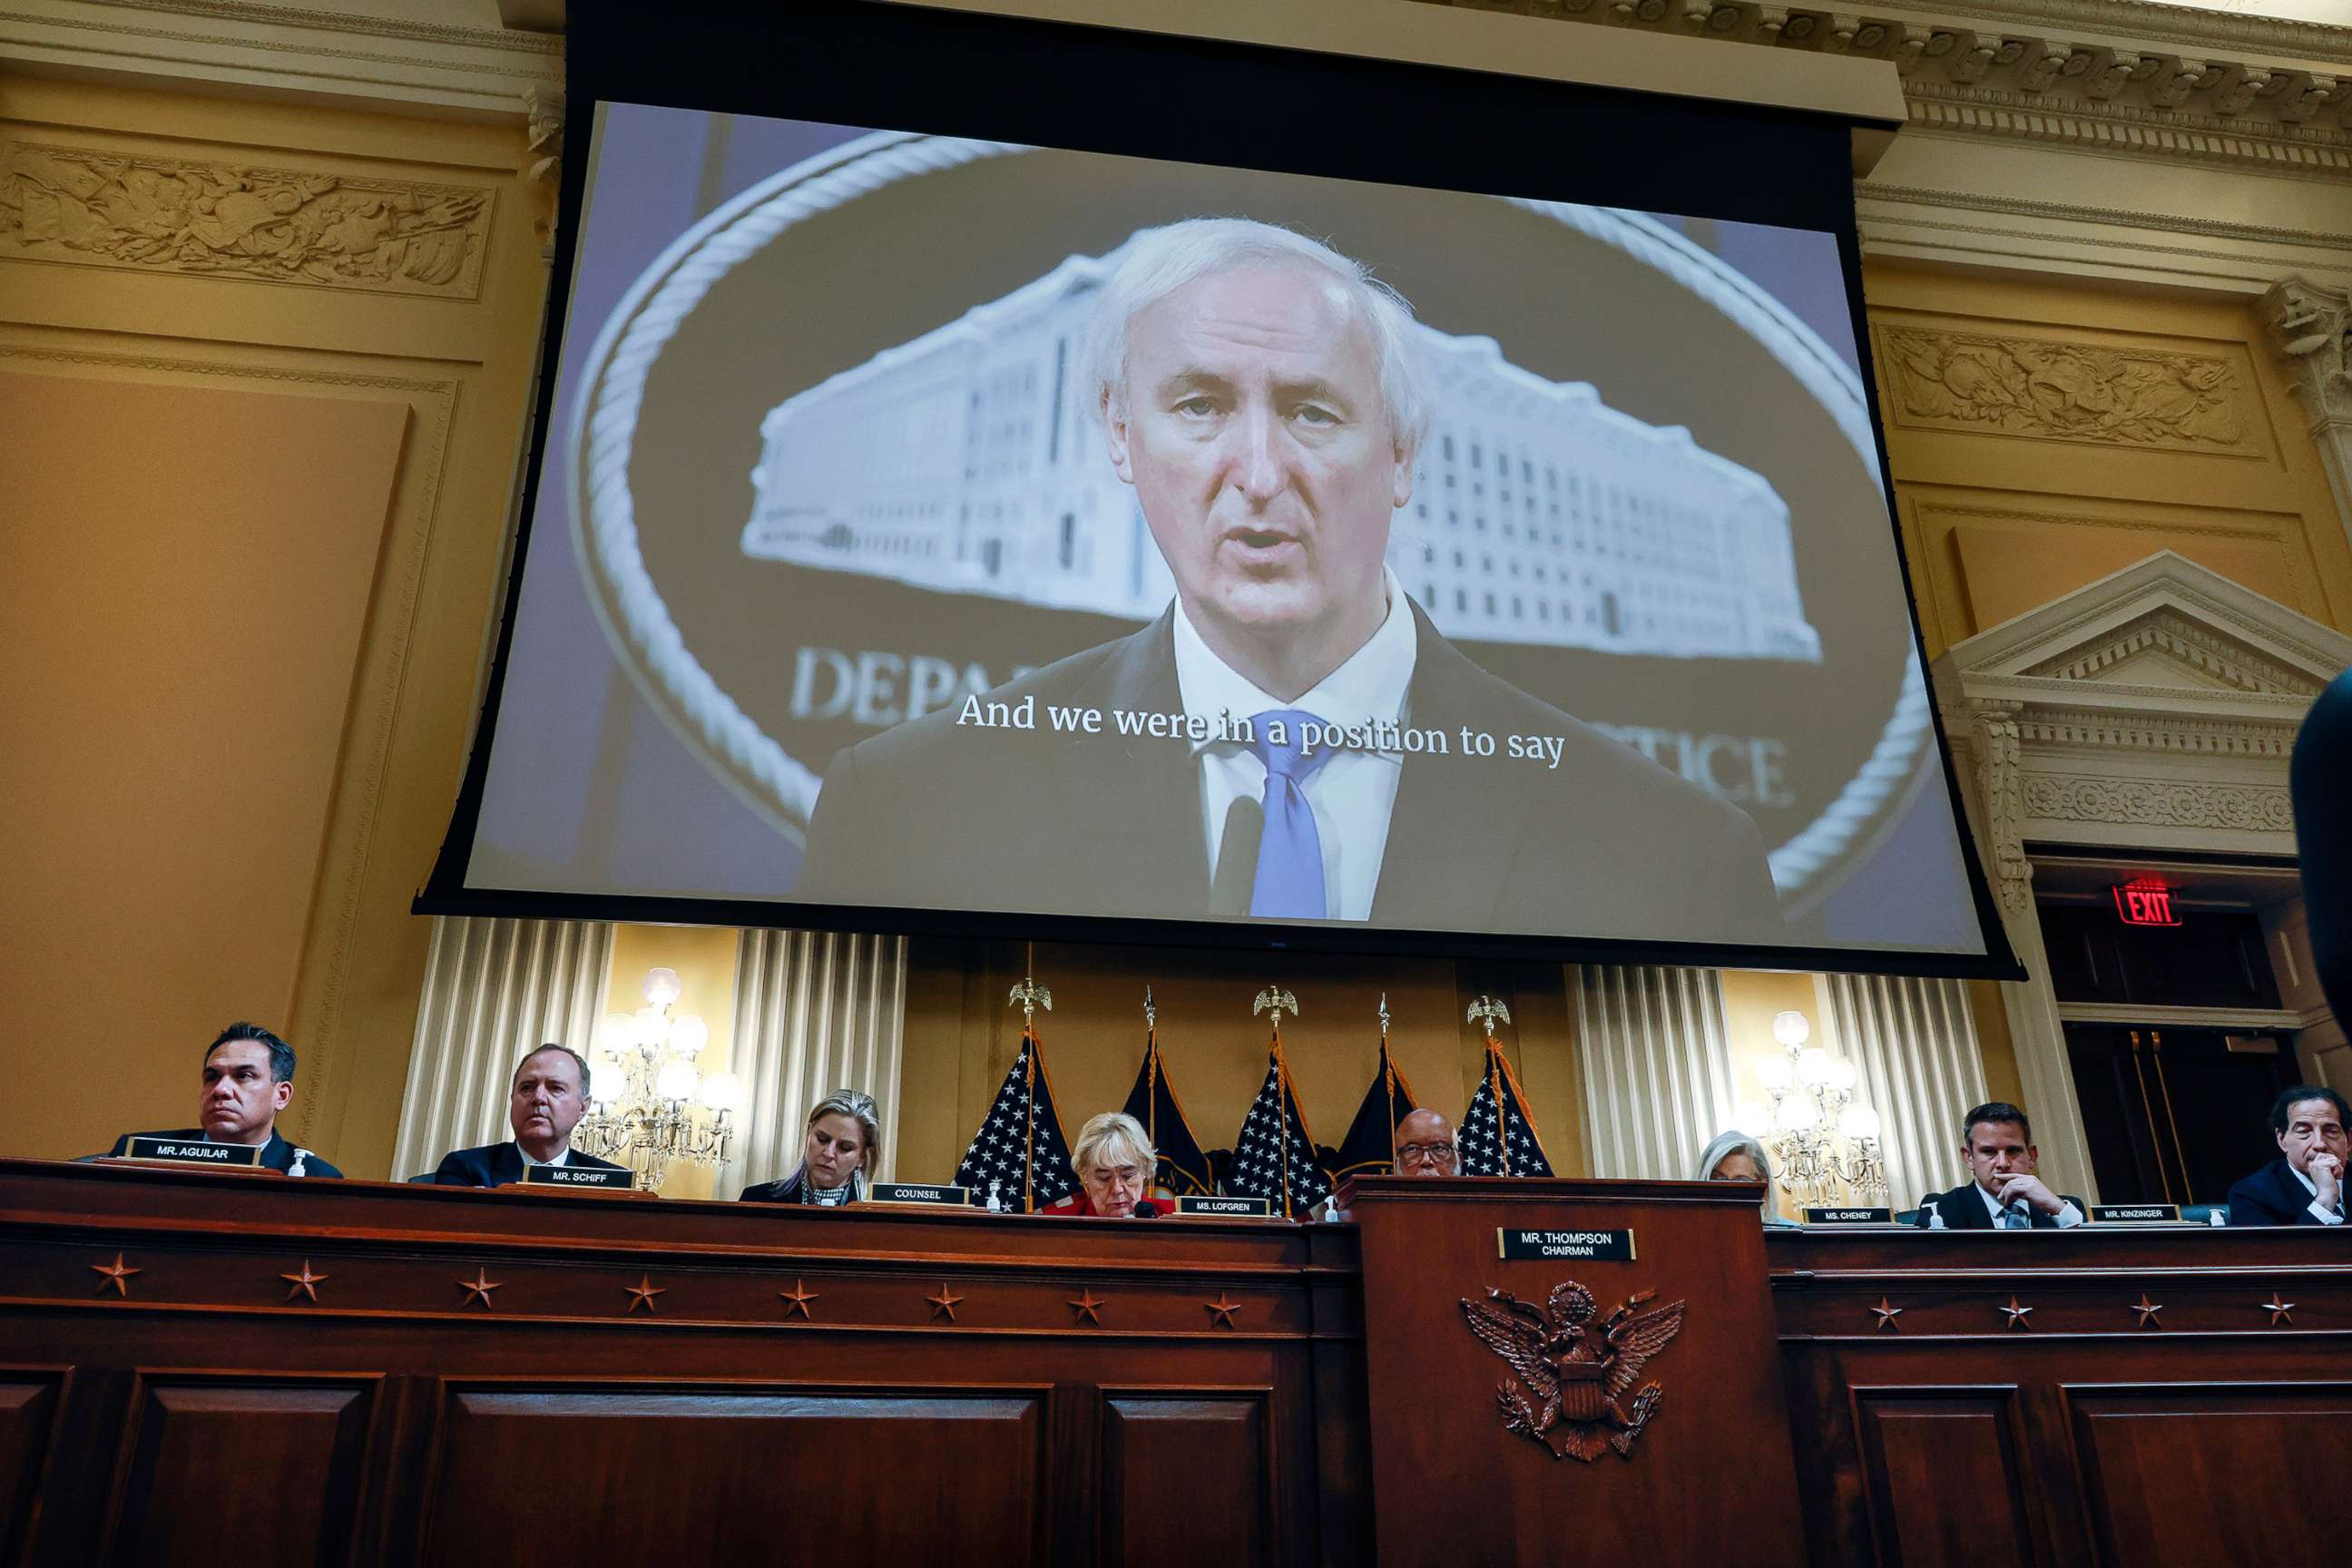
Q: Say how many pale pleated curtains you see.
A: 4